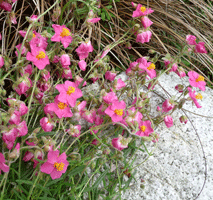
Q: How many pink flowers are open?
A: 11